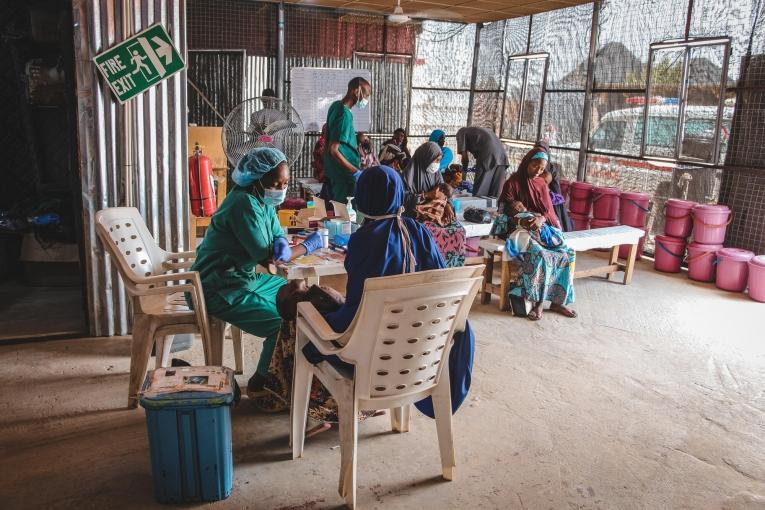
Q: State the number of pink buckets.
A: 13